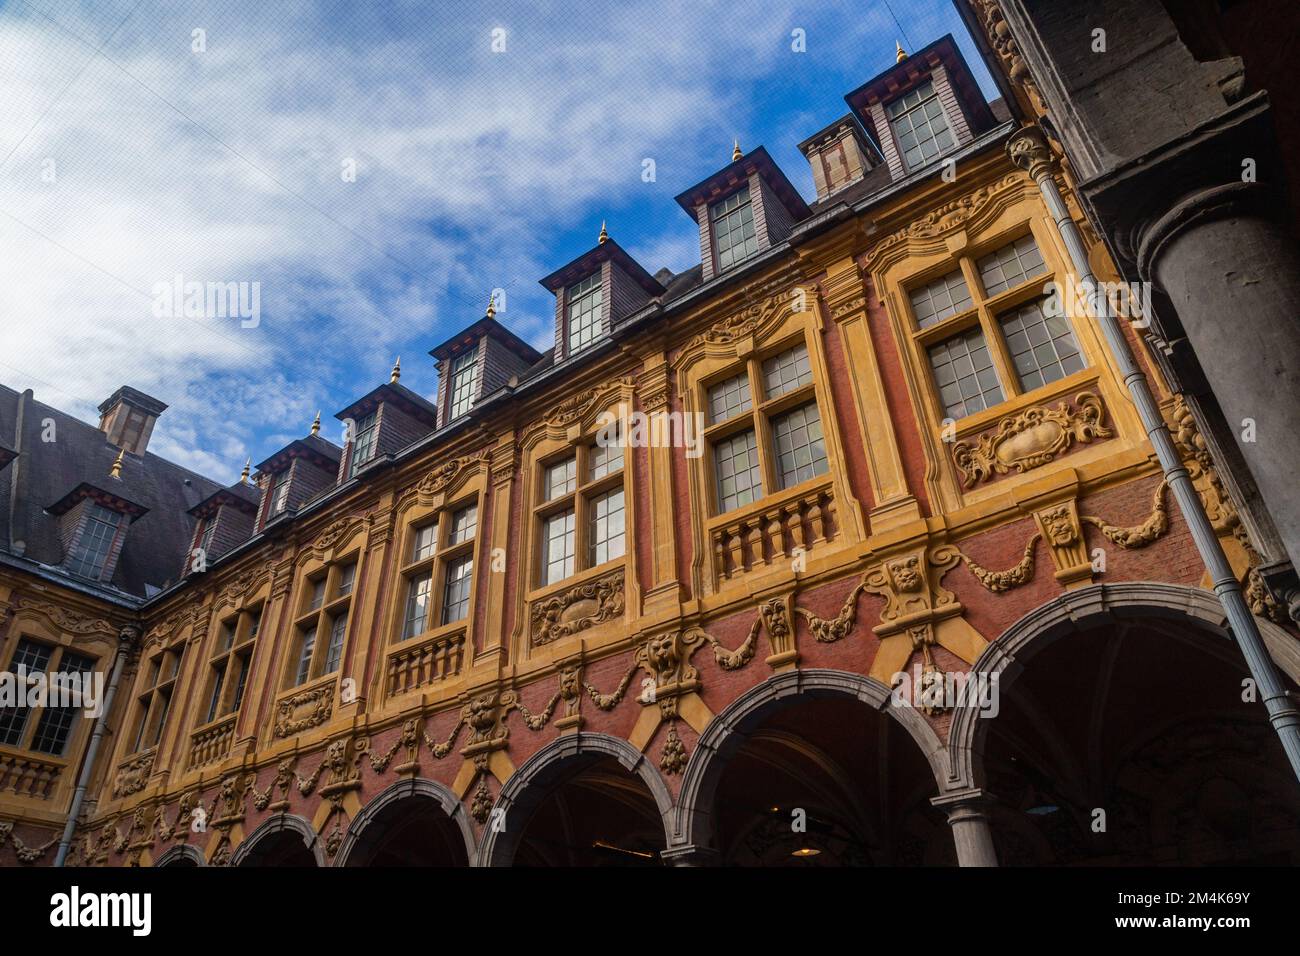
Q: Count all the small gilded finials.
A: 8